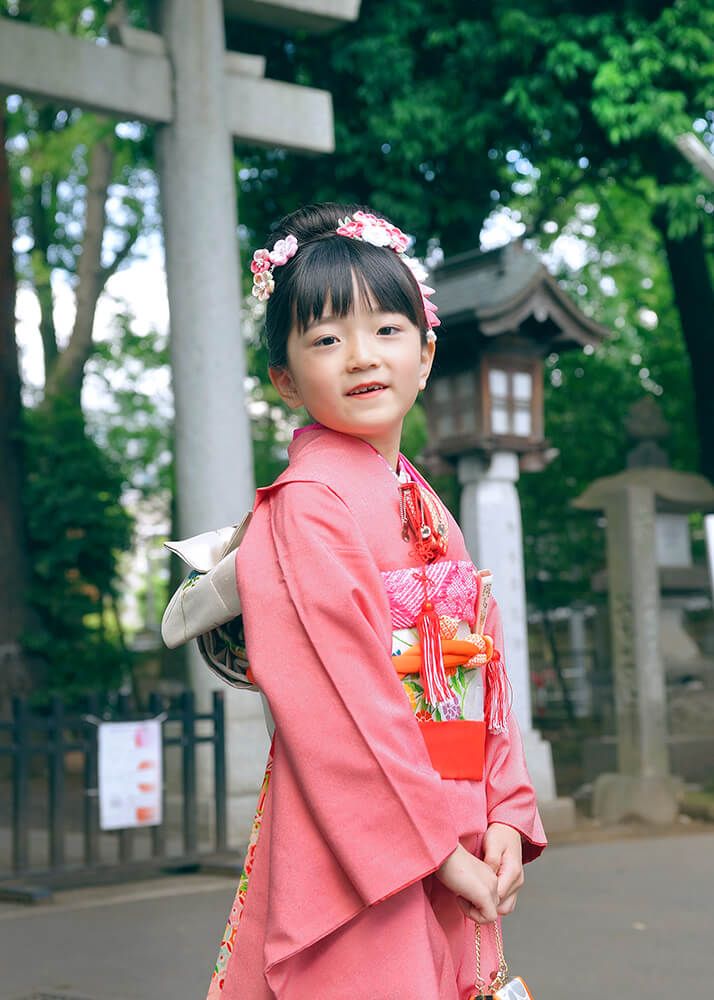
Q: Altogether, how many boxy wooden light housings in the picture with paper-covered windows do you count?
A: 1